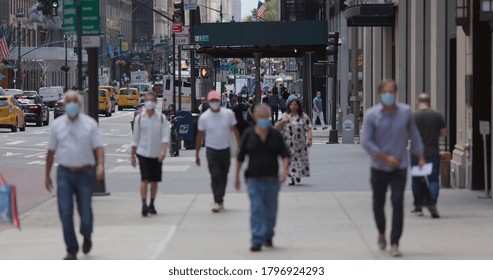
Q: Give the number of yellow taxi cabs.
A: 4